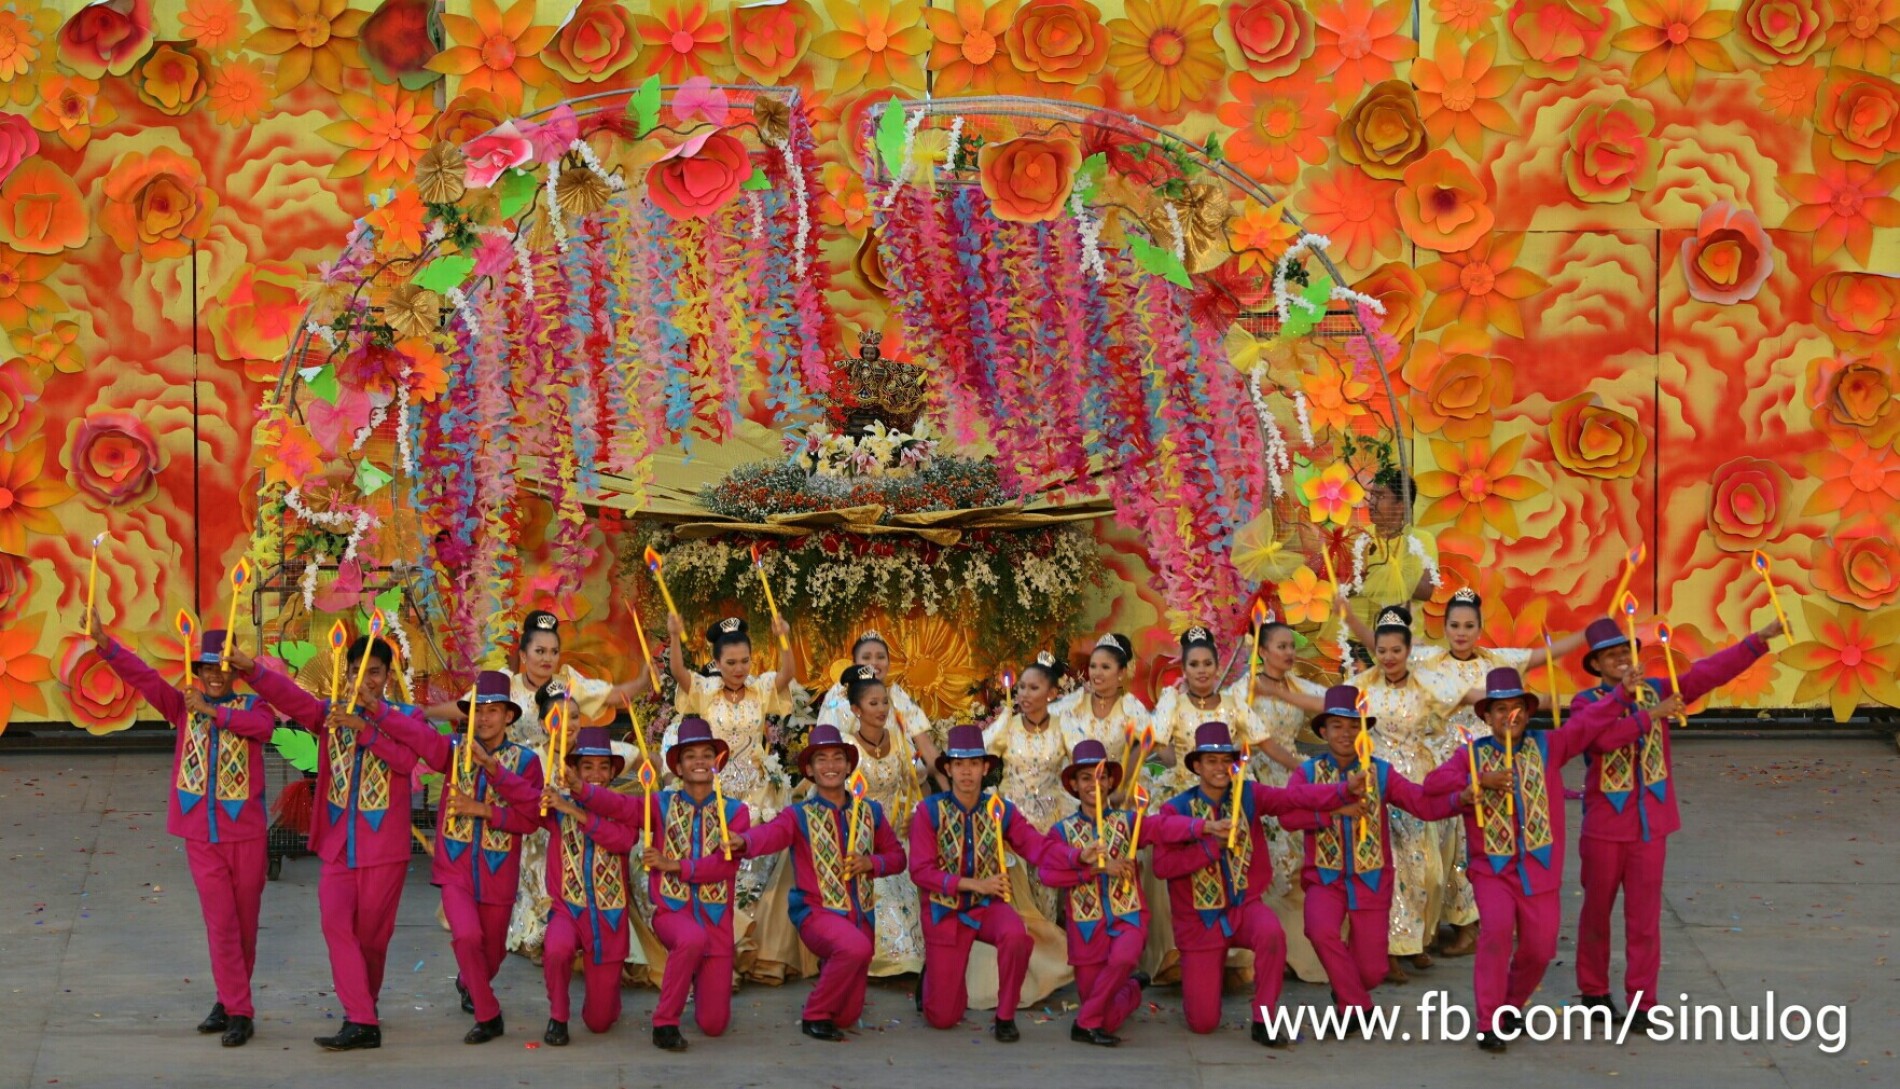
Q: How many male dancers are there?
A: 12